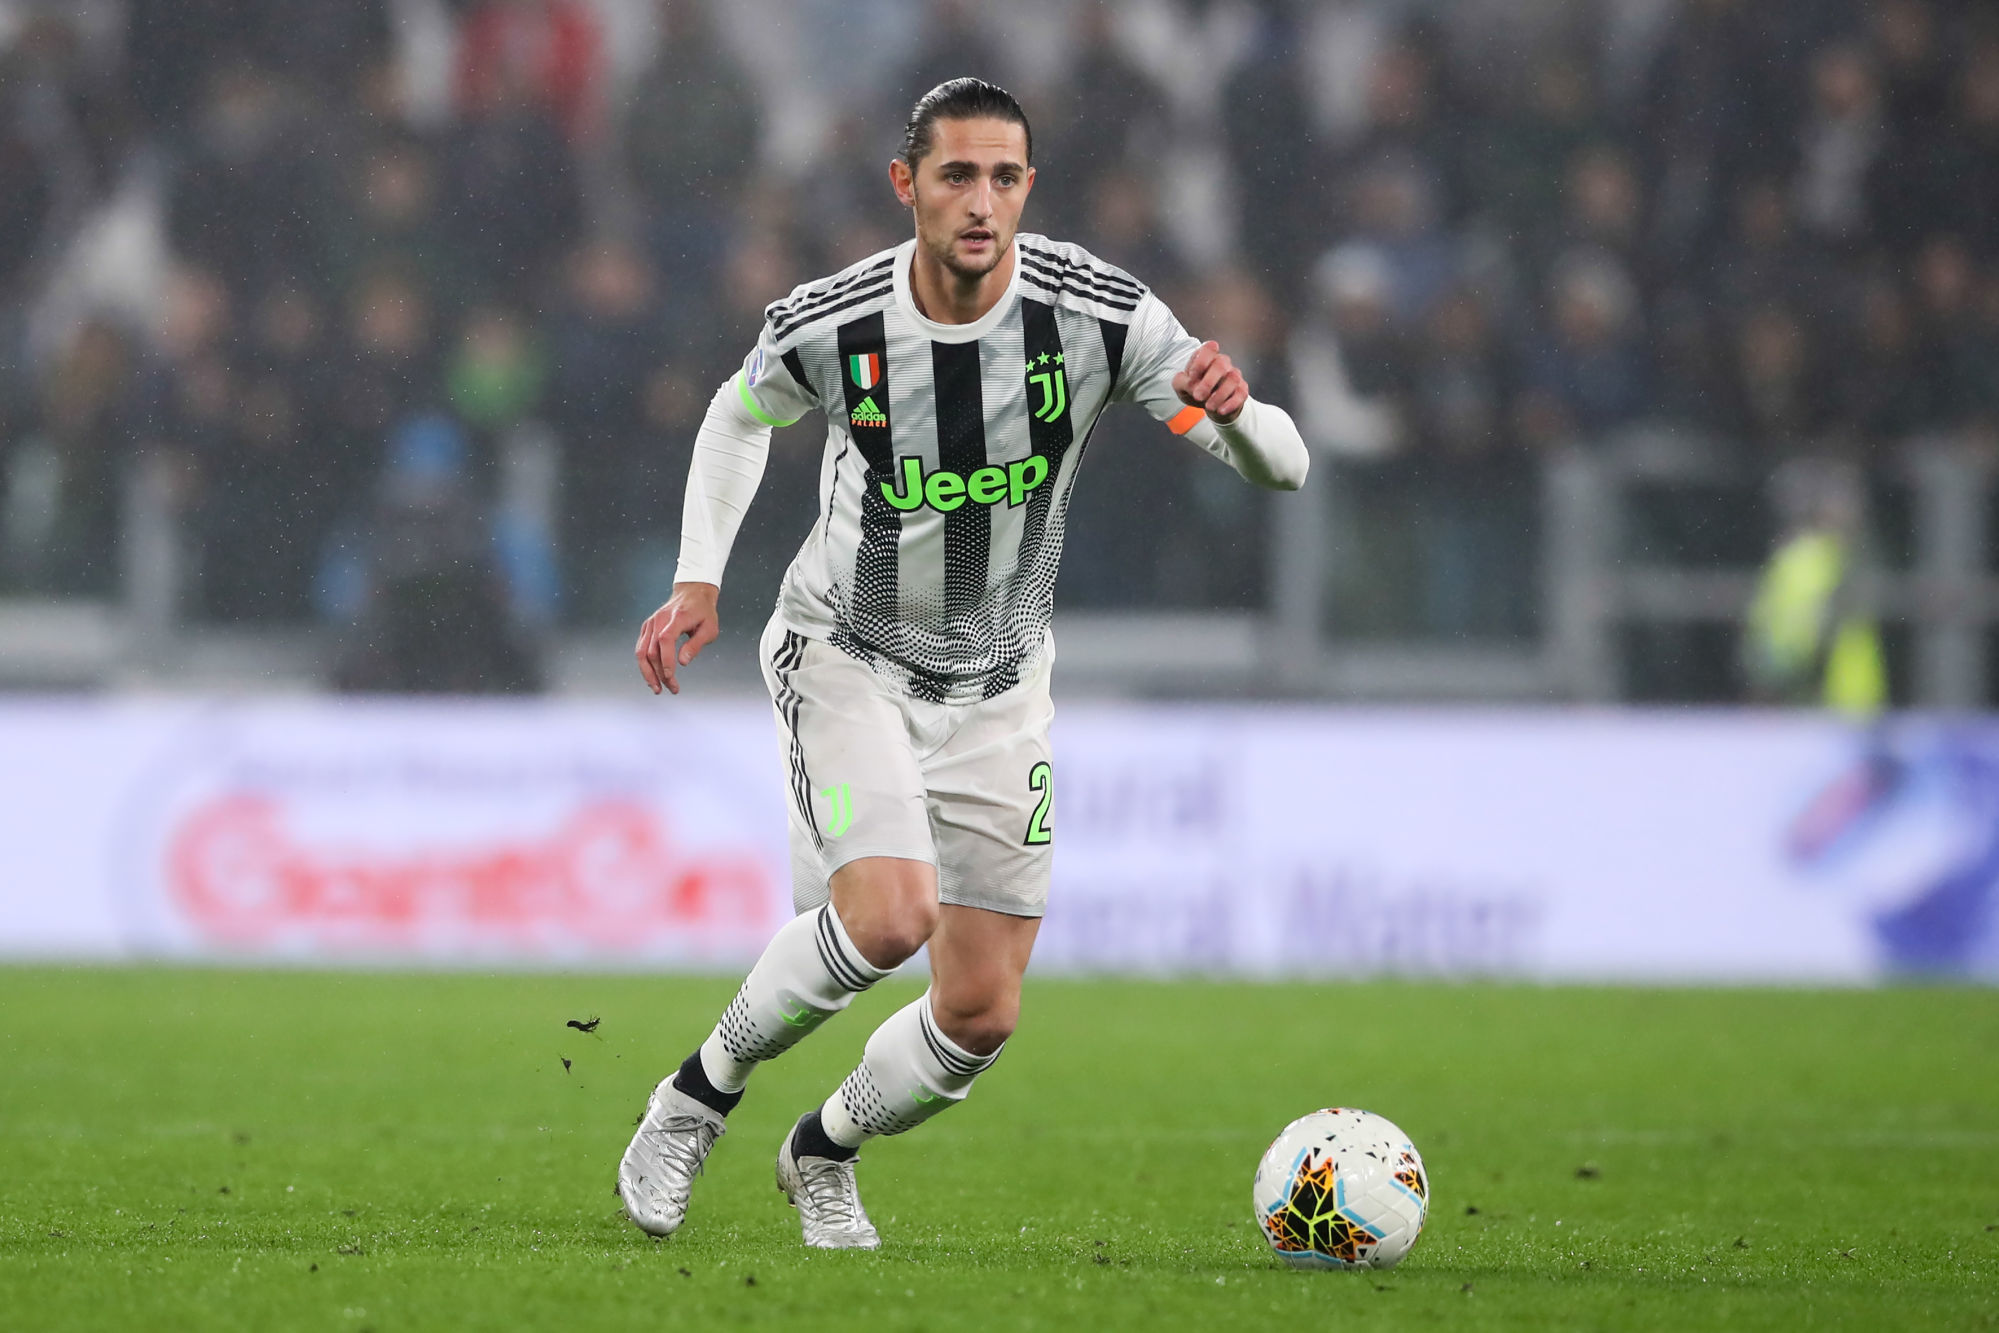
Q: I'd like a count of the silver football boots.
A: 2